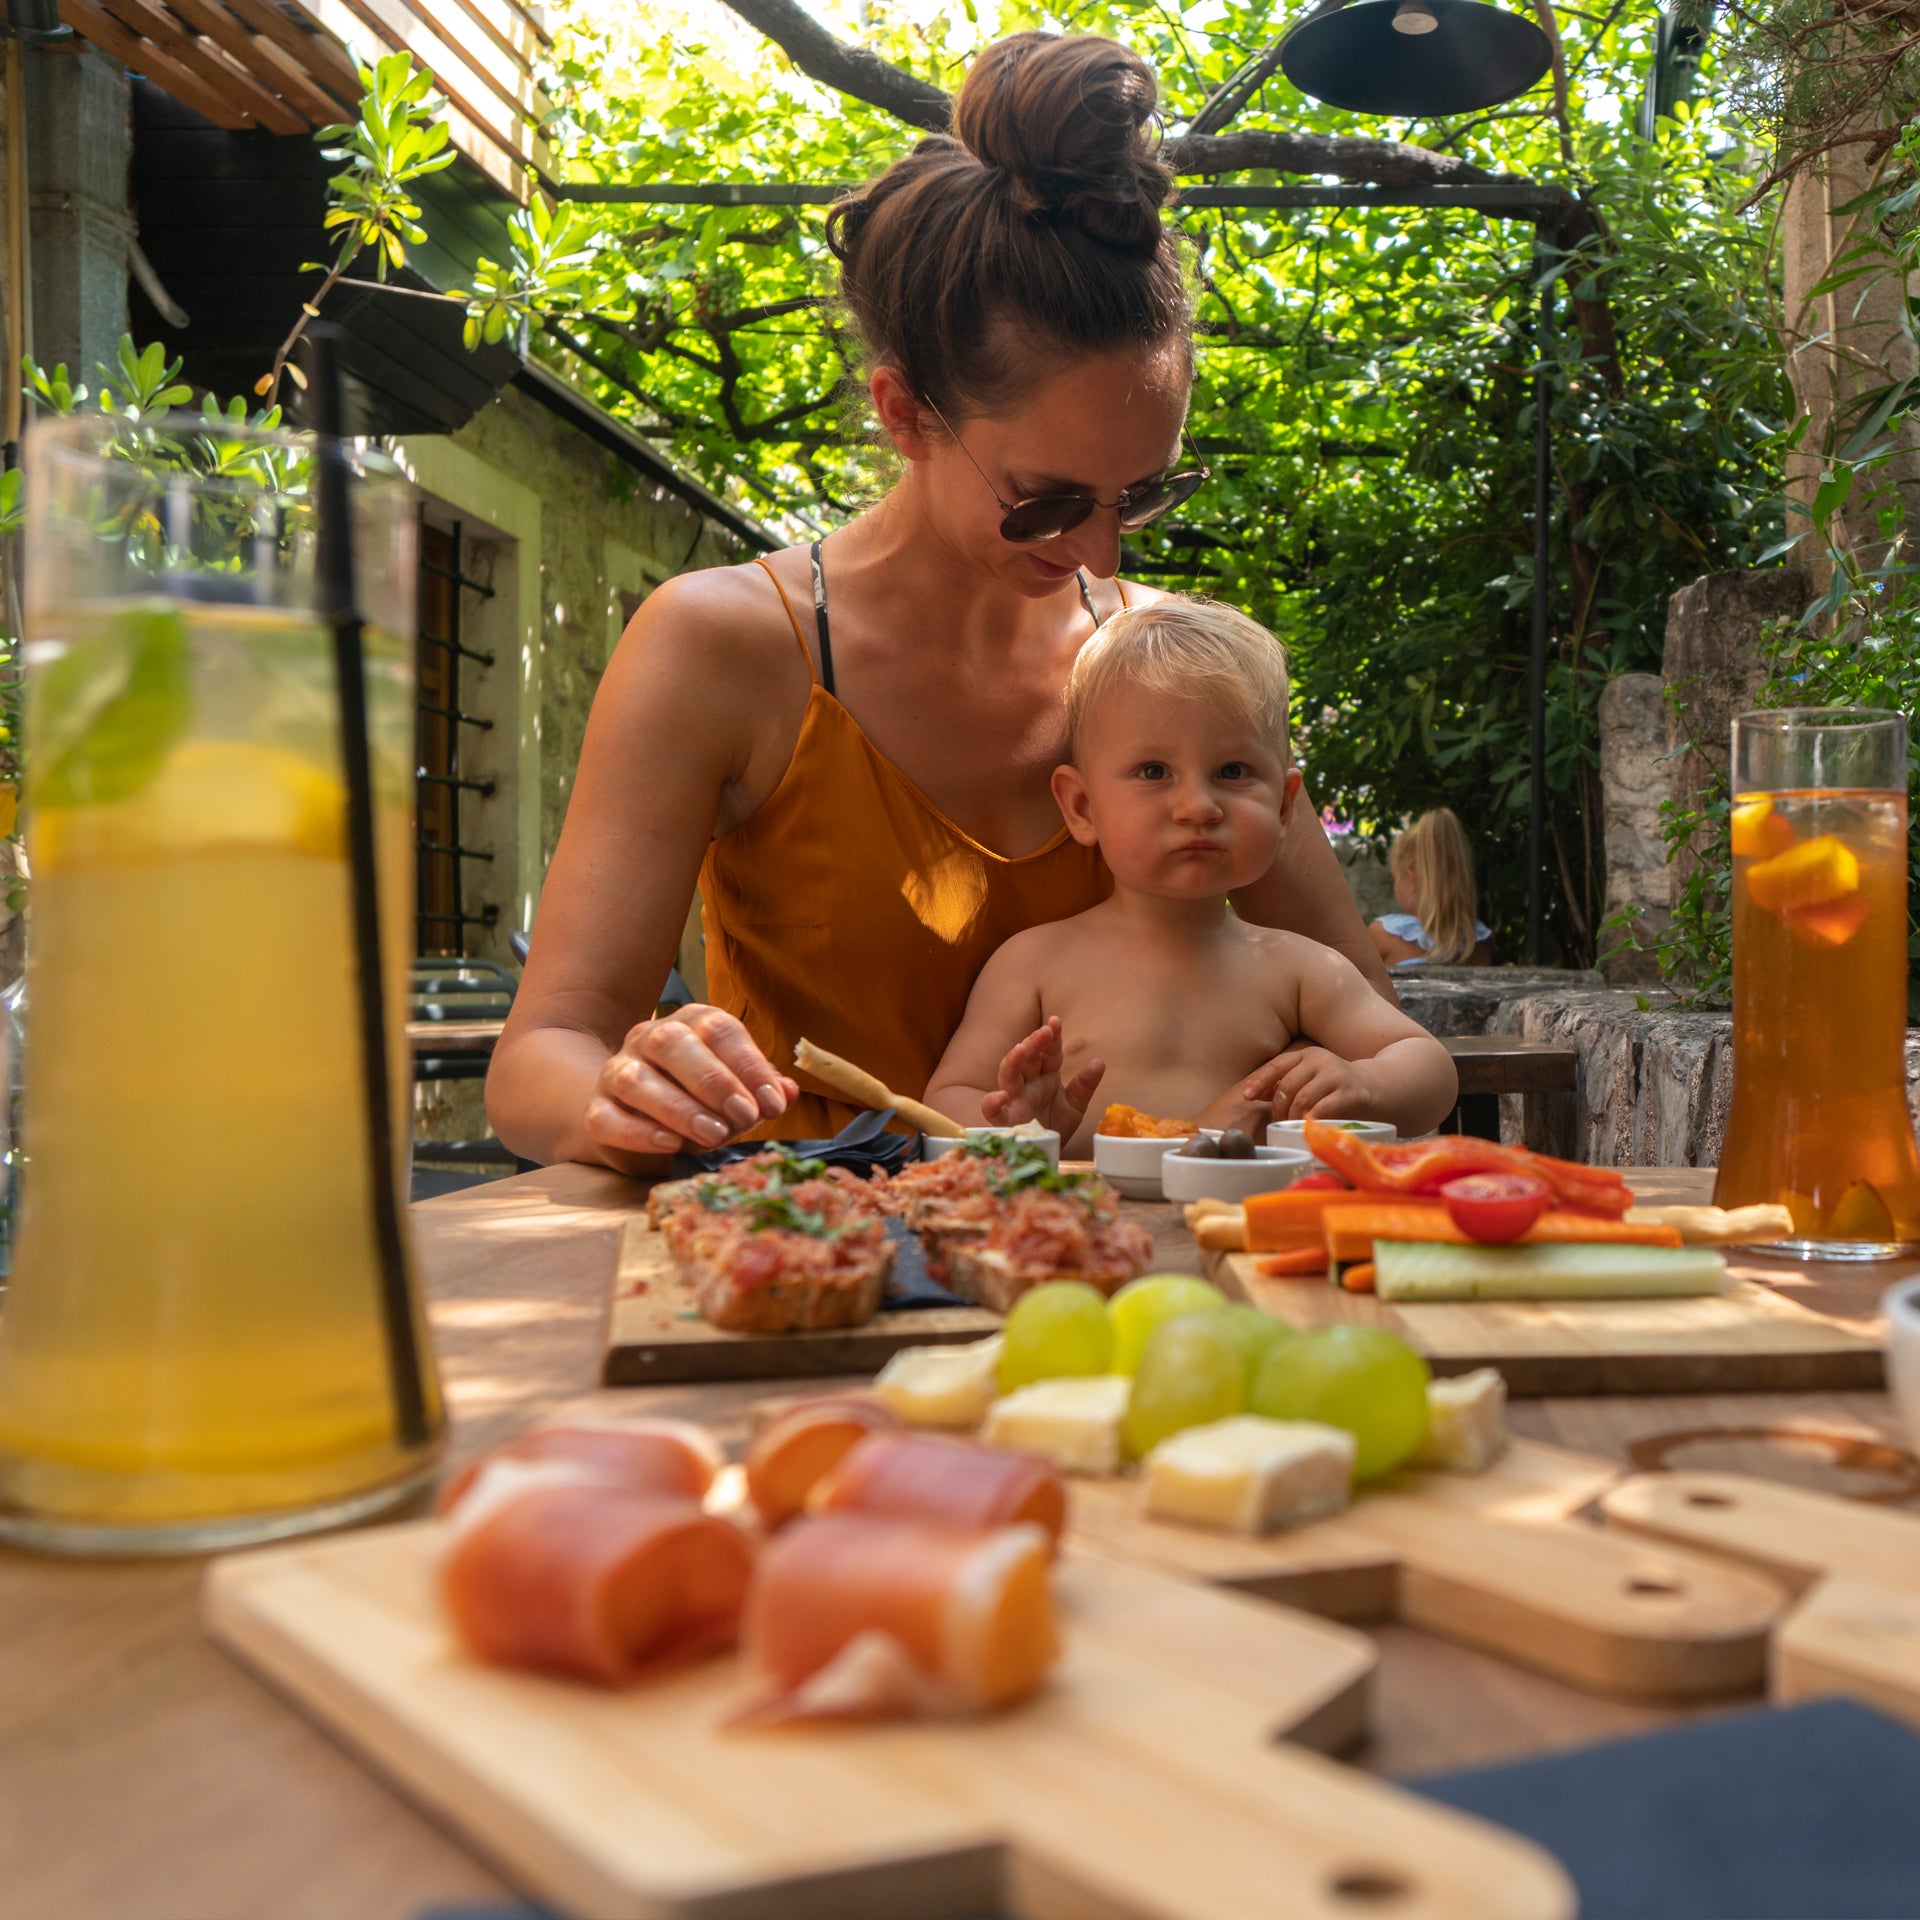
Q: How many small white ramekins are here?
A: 4